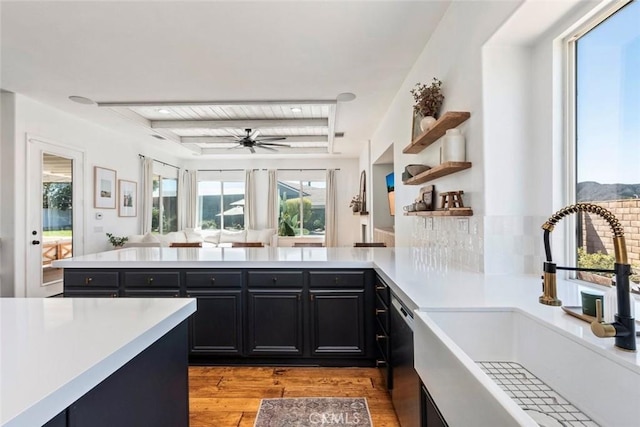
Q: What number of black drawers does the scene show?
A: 9